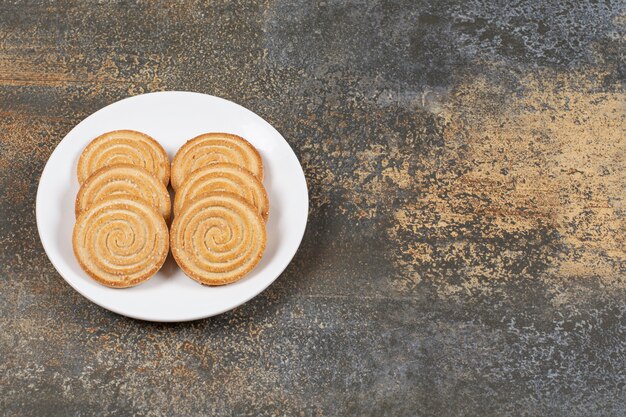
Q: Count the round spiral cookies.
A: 6